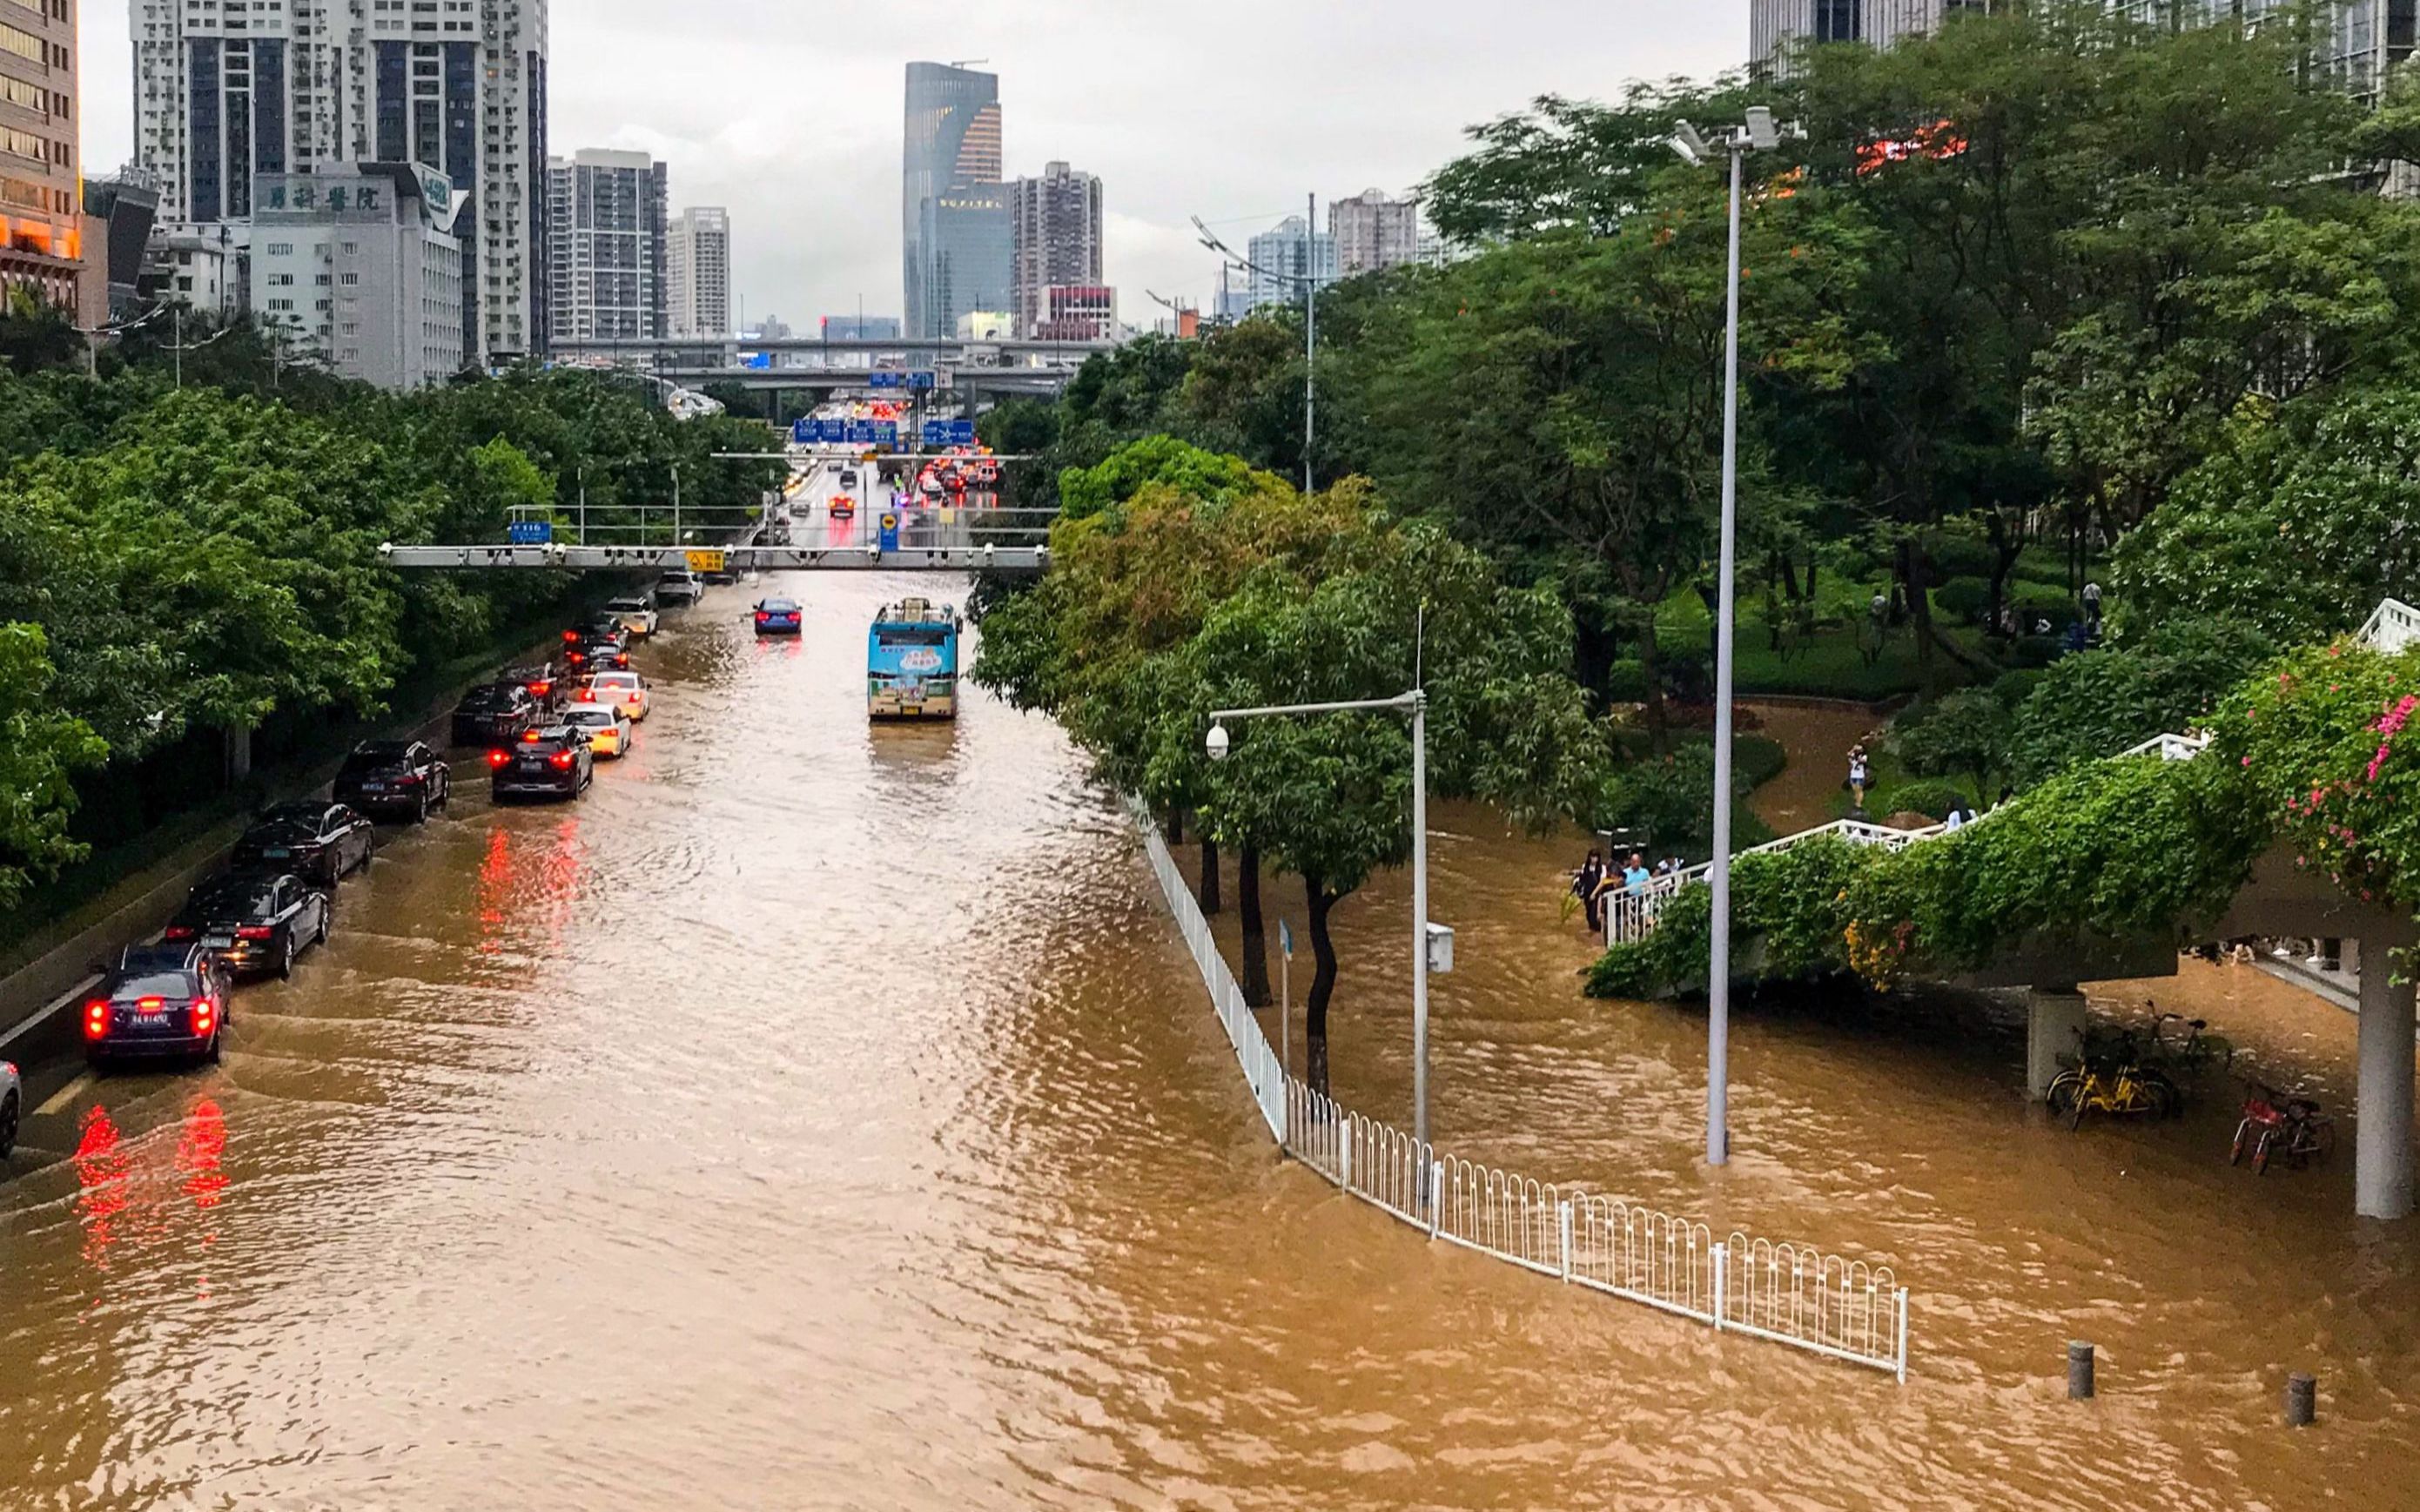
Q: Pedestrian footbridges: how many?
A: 1